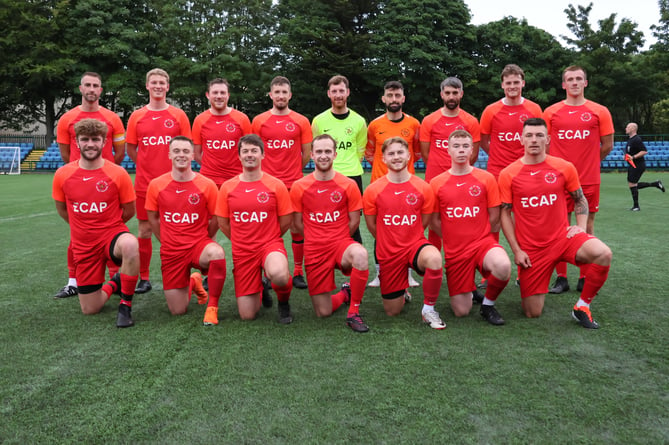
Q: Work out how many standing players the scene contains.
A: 9